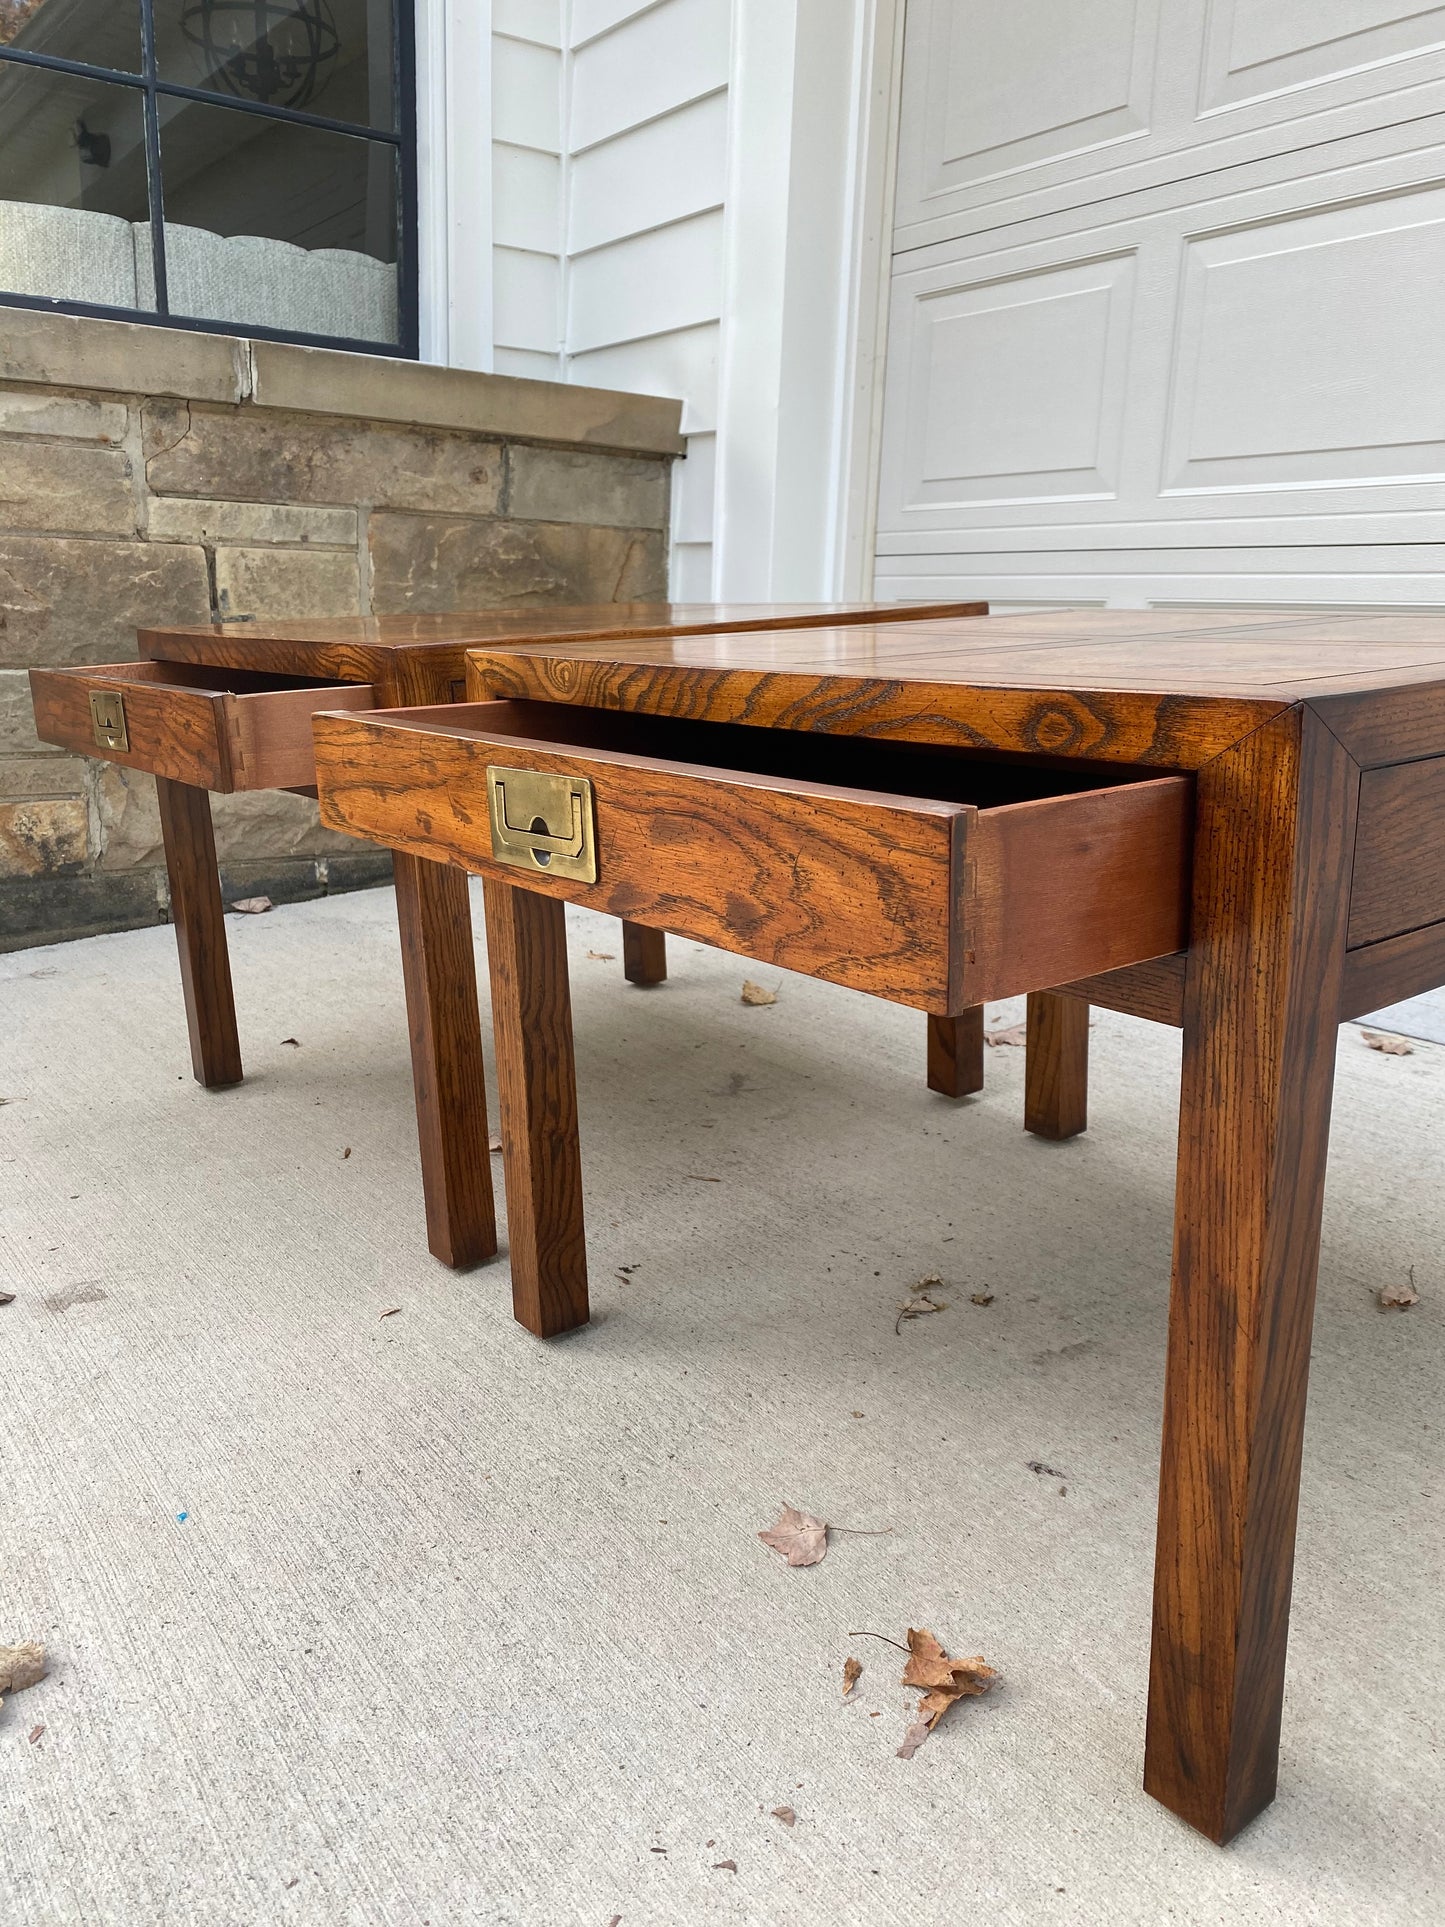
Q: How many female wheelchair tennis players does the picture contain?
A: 0